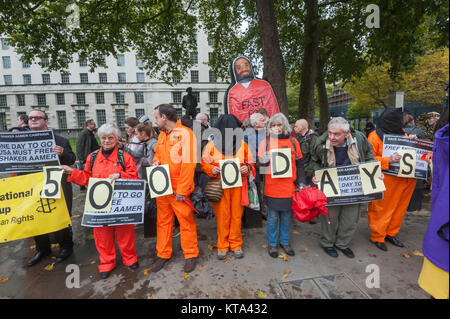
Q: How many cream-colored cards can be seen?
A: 8